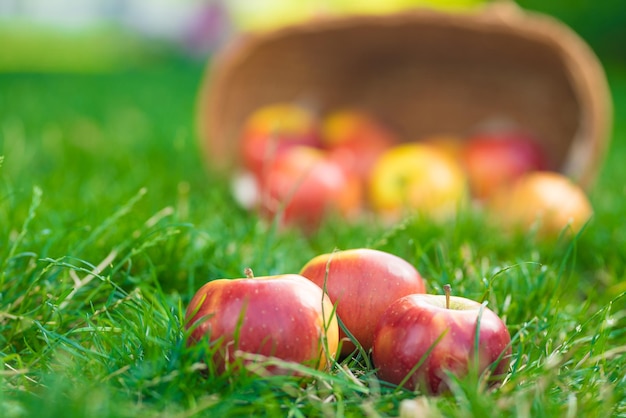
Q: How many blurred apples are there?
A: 7